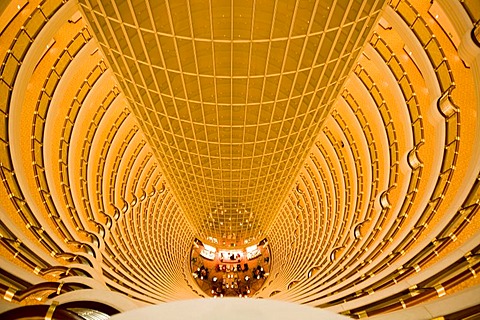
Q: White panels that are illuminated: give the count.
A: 3